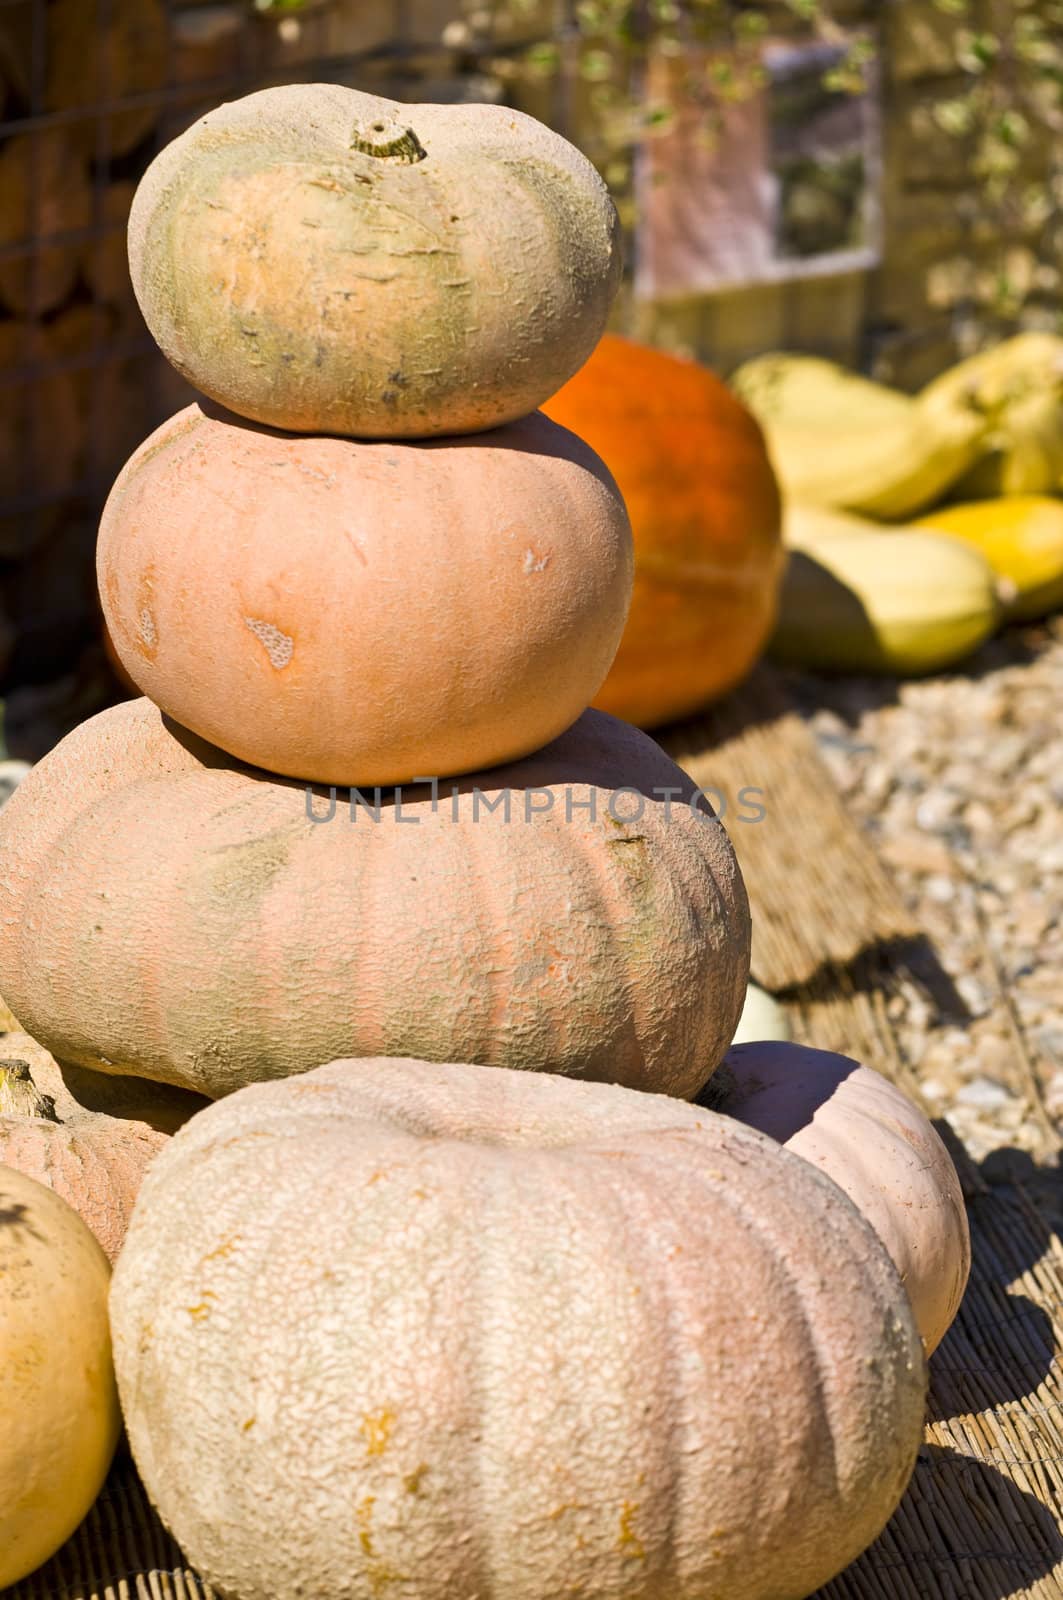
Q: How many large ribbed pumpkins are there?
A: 2